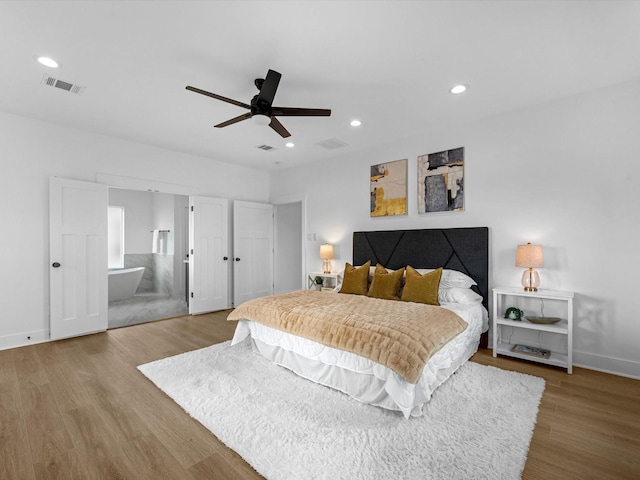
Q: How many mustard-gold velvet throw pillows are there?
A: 3